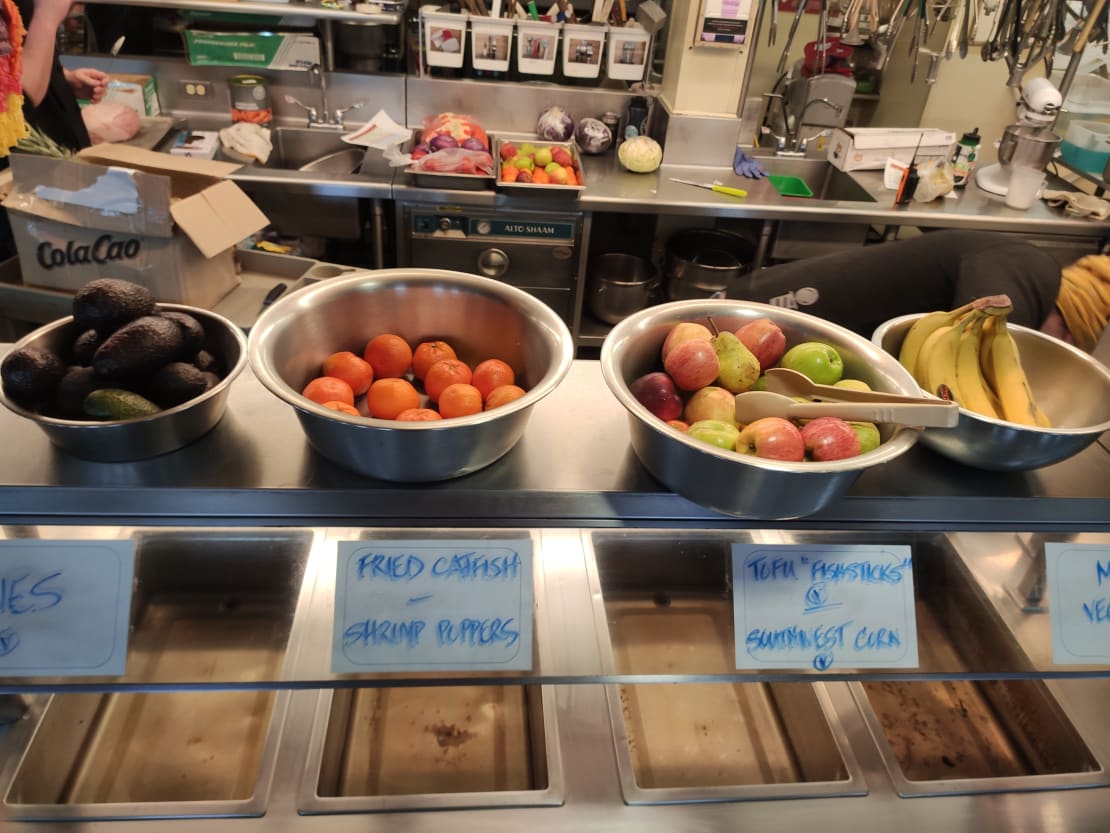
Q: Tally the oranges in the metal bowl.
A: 11